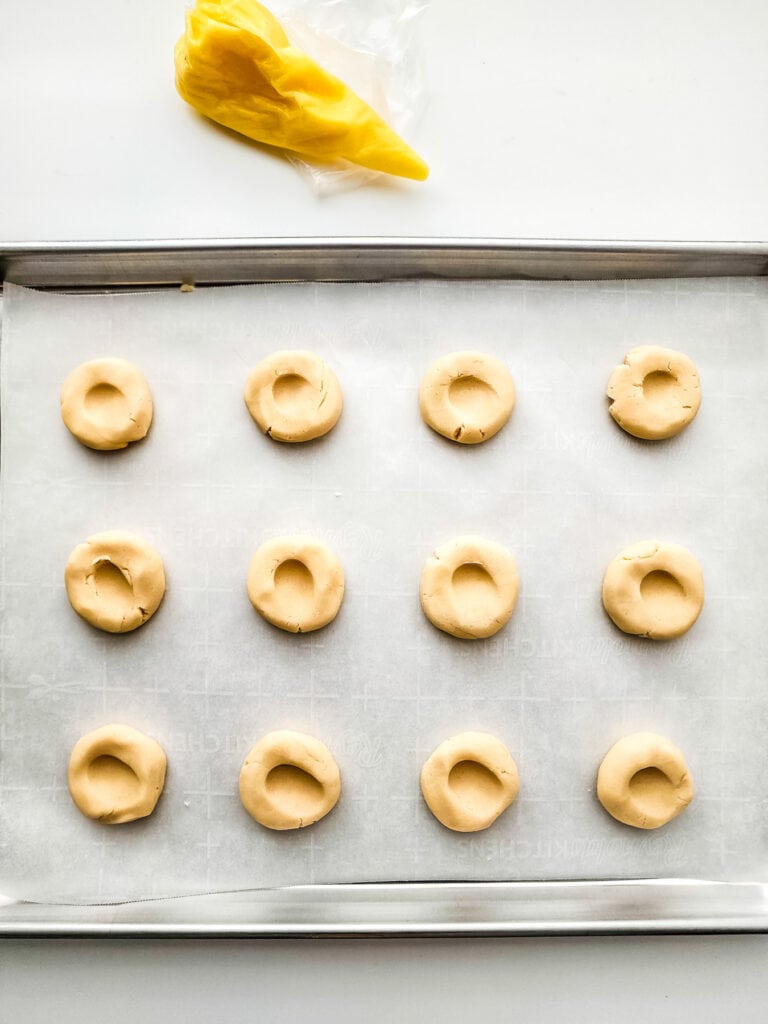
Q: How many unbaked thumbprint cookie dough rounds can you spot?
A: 12